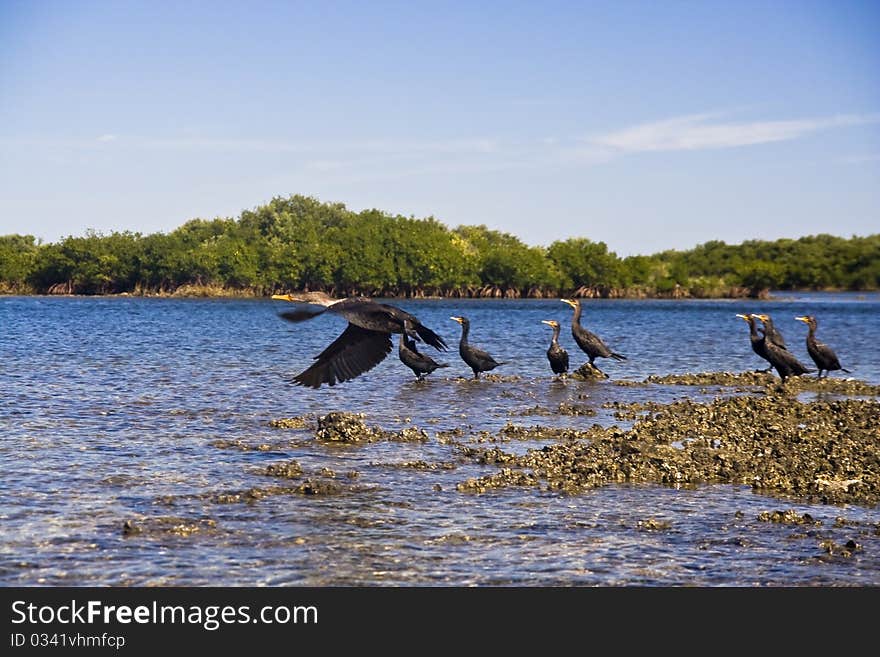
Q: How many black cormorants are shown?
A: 8